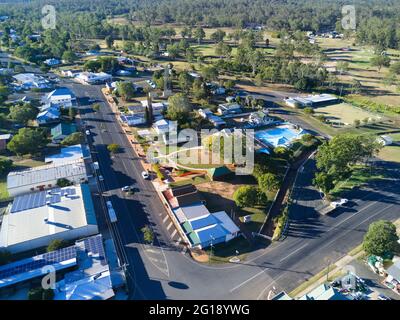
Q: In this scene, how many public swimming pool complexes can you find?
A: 1